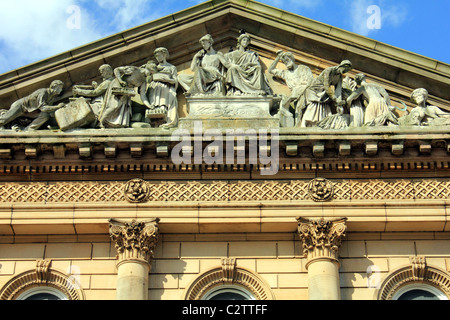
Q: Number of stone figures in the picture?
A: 10